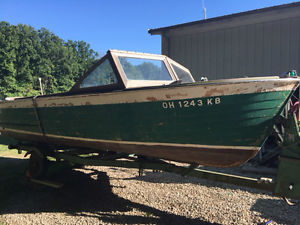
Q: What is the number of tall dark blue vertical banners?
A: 0